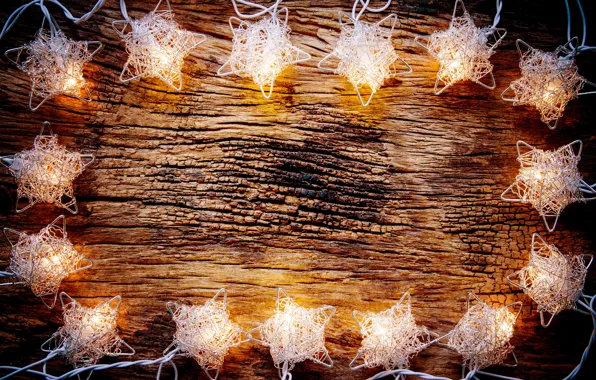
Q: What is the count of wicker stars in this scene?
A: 15